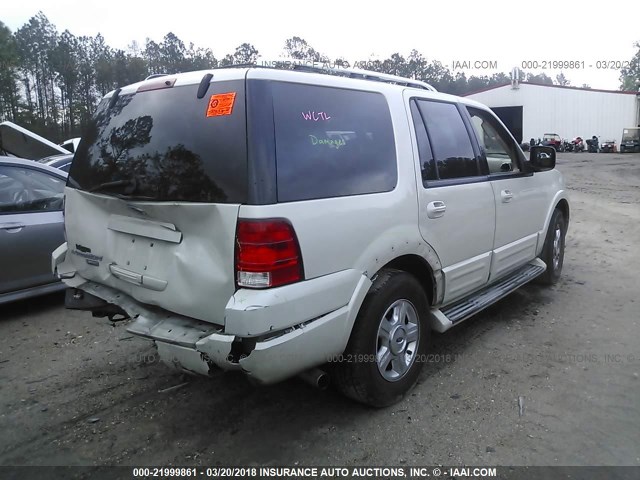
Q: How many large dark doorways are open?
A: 1